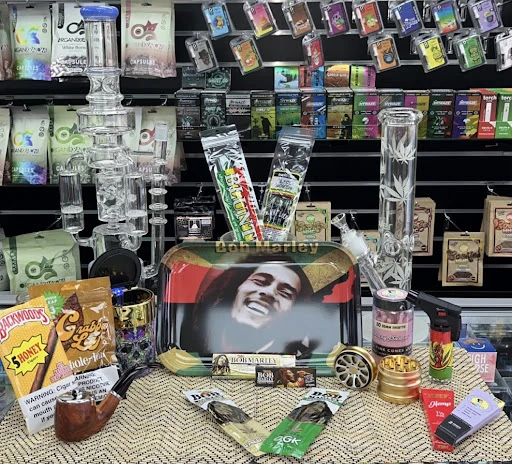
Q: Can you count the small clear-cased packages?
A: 15